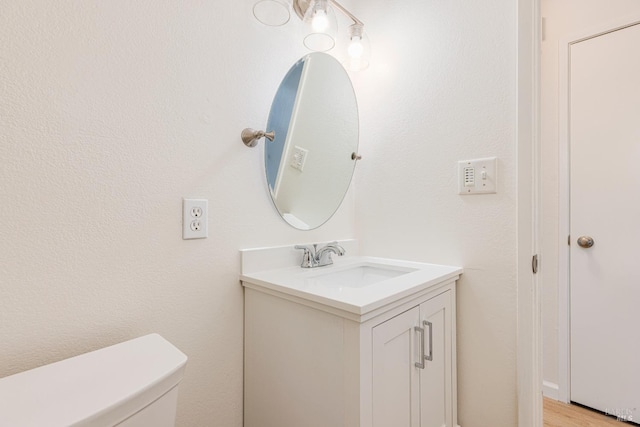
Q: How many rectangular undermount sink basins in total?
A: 1